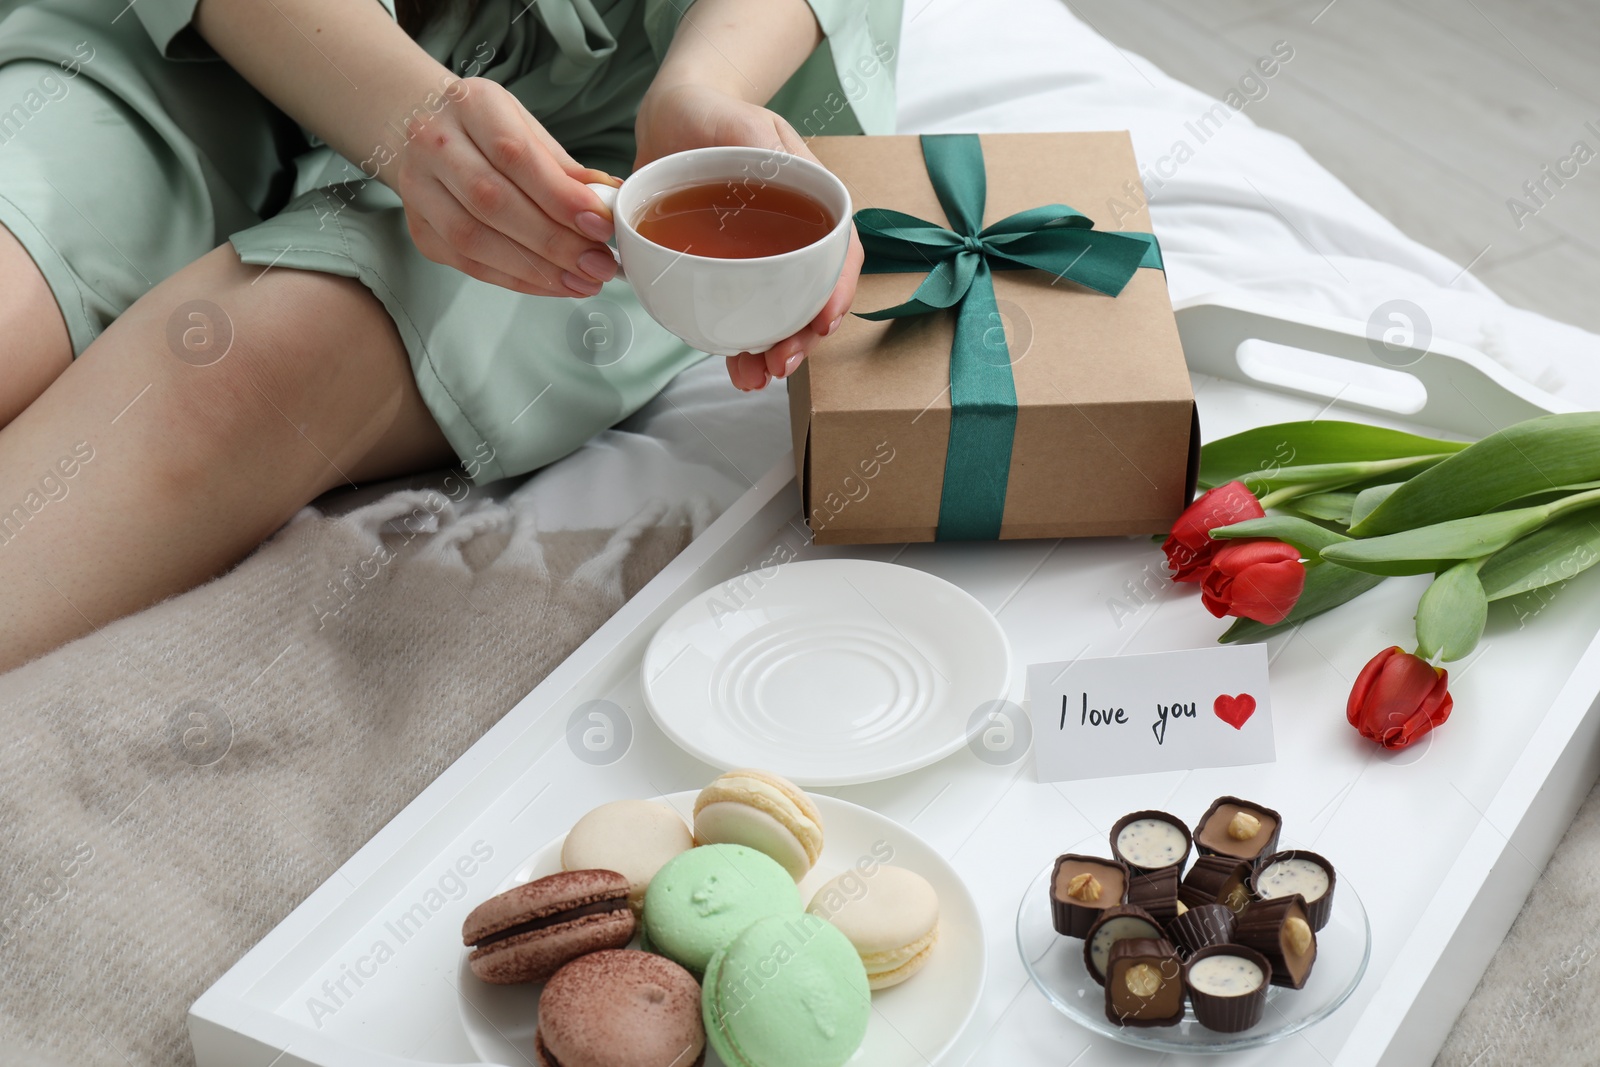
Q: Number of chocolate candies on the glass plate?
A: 11